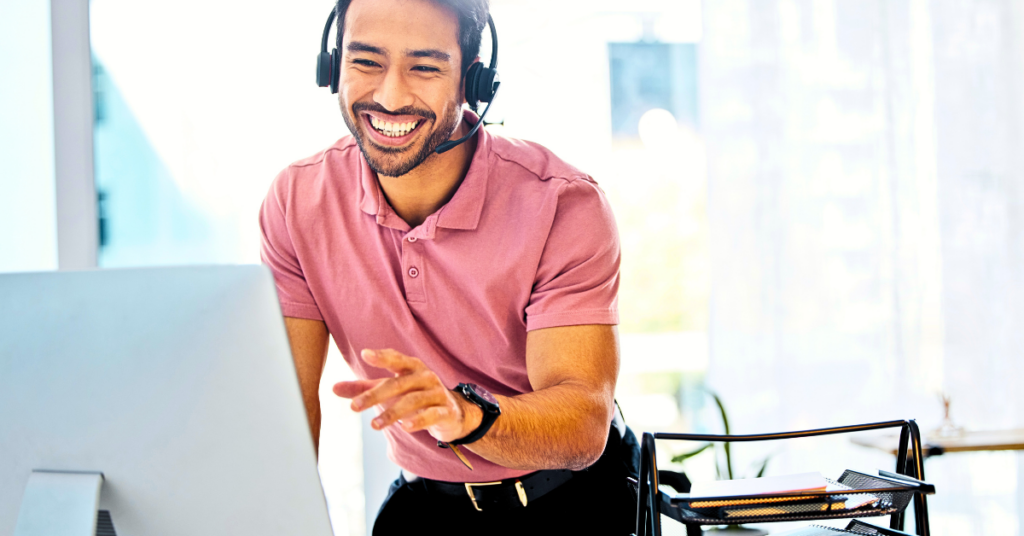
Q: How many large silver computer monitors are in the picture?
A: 1